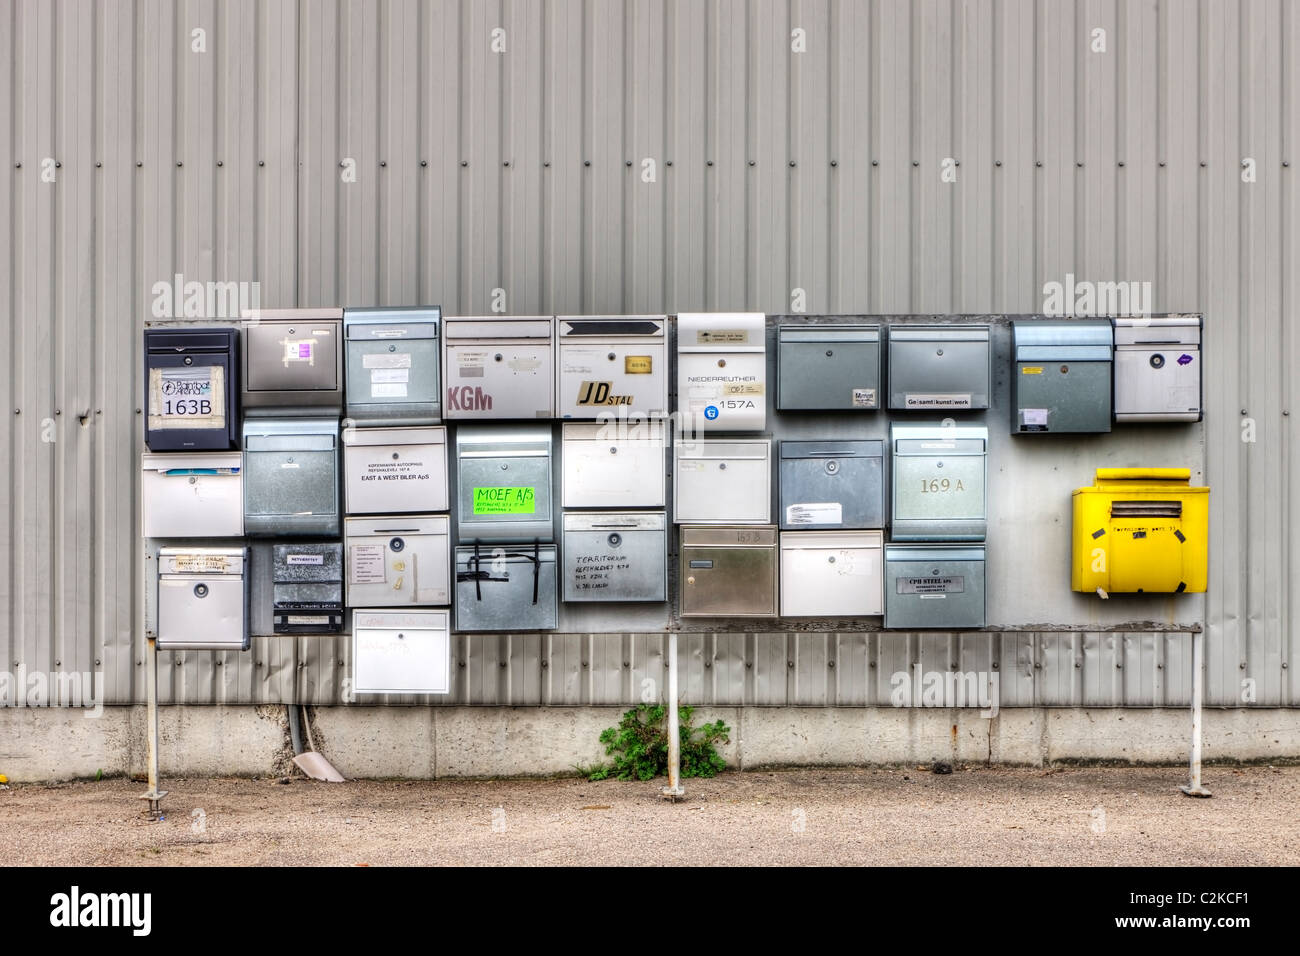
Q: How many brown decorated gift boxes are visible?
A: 0